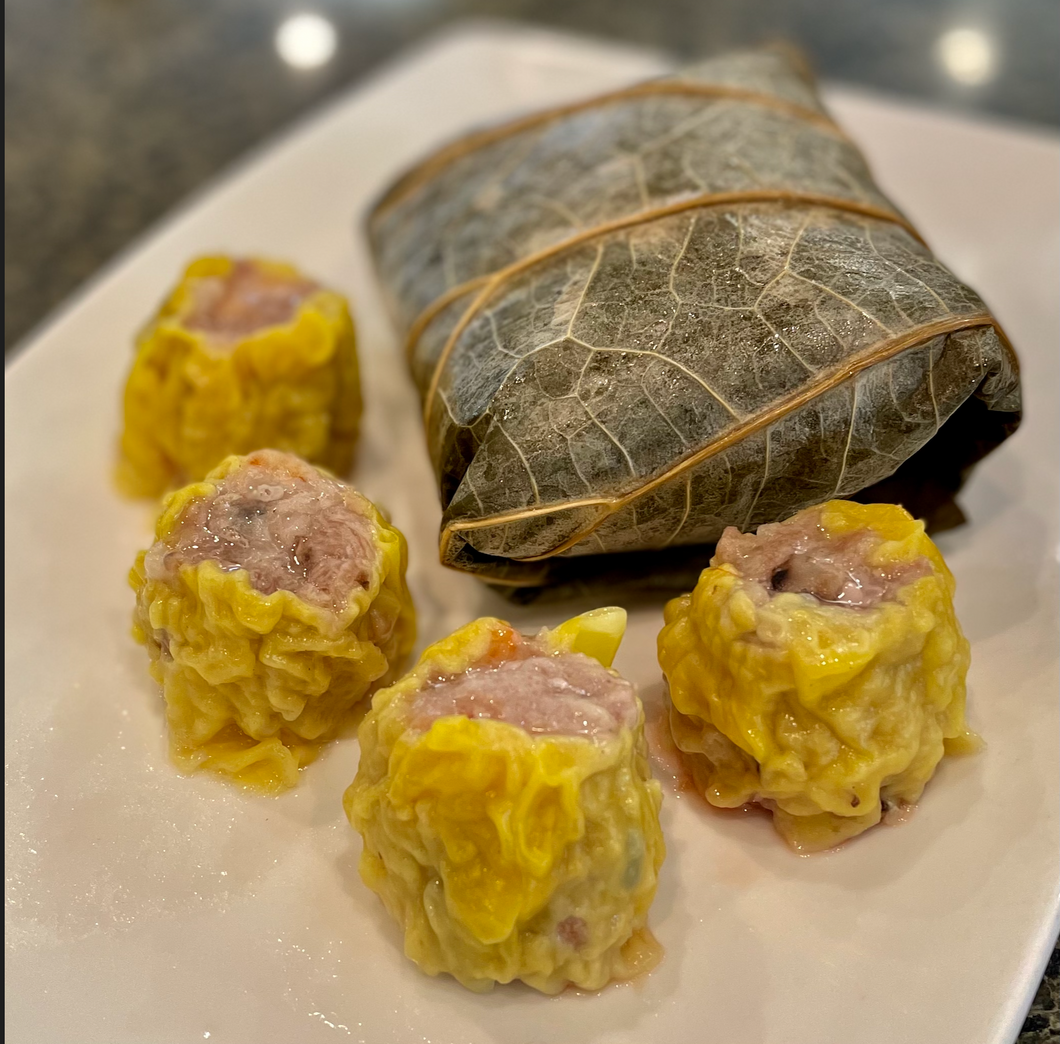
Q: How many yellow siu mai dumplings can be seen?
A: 4